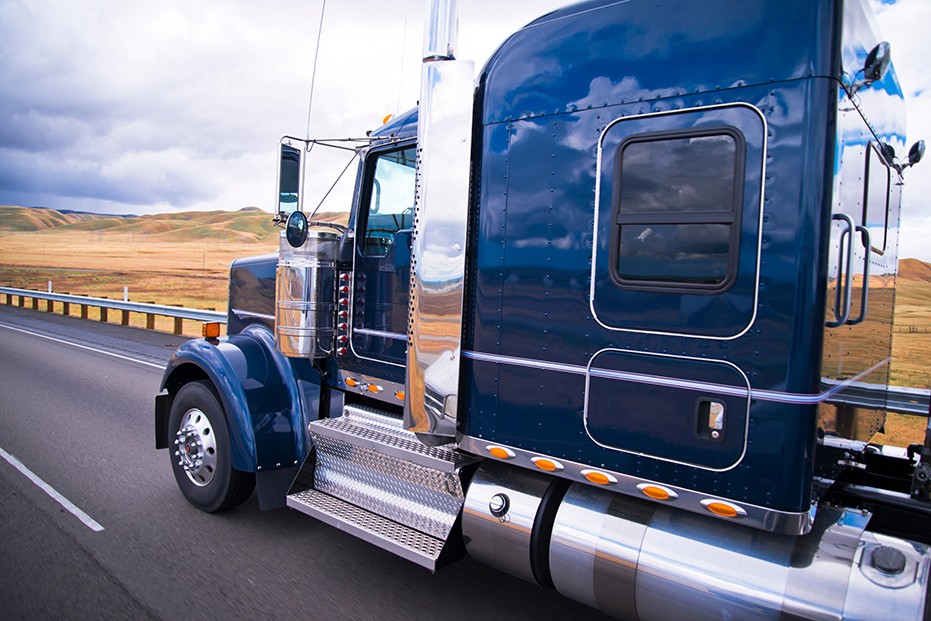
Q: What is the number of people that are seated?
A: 0